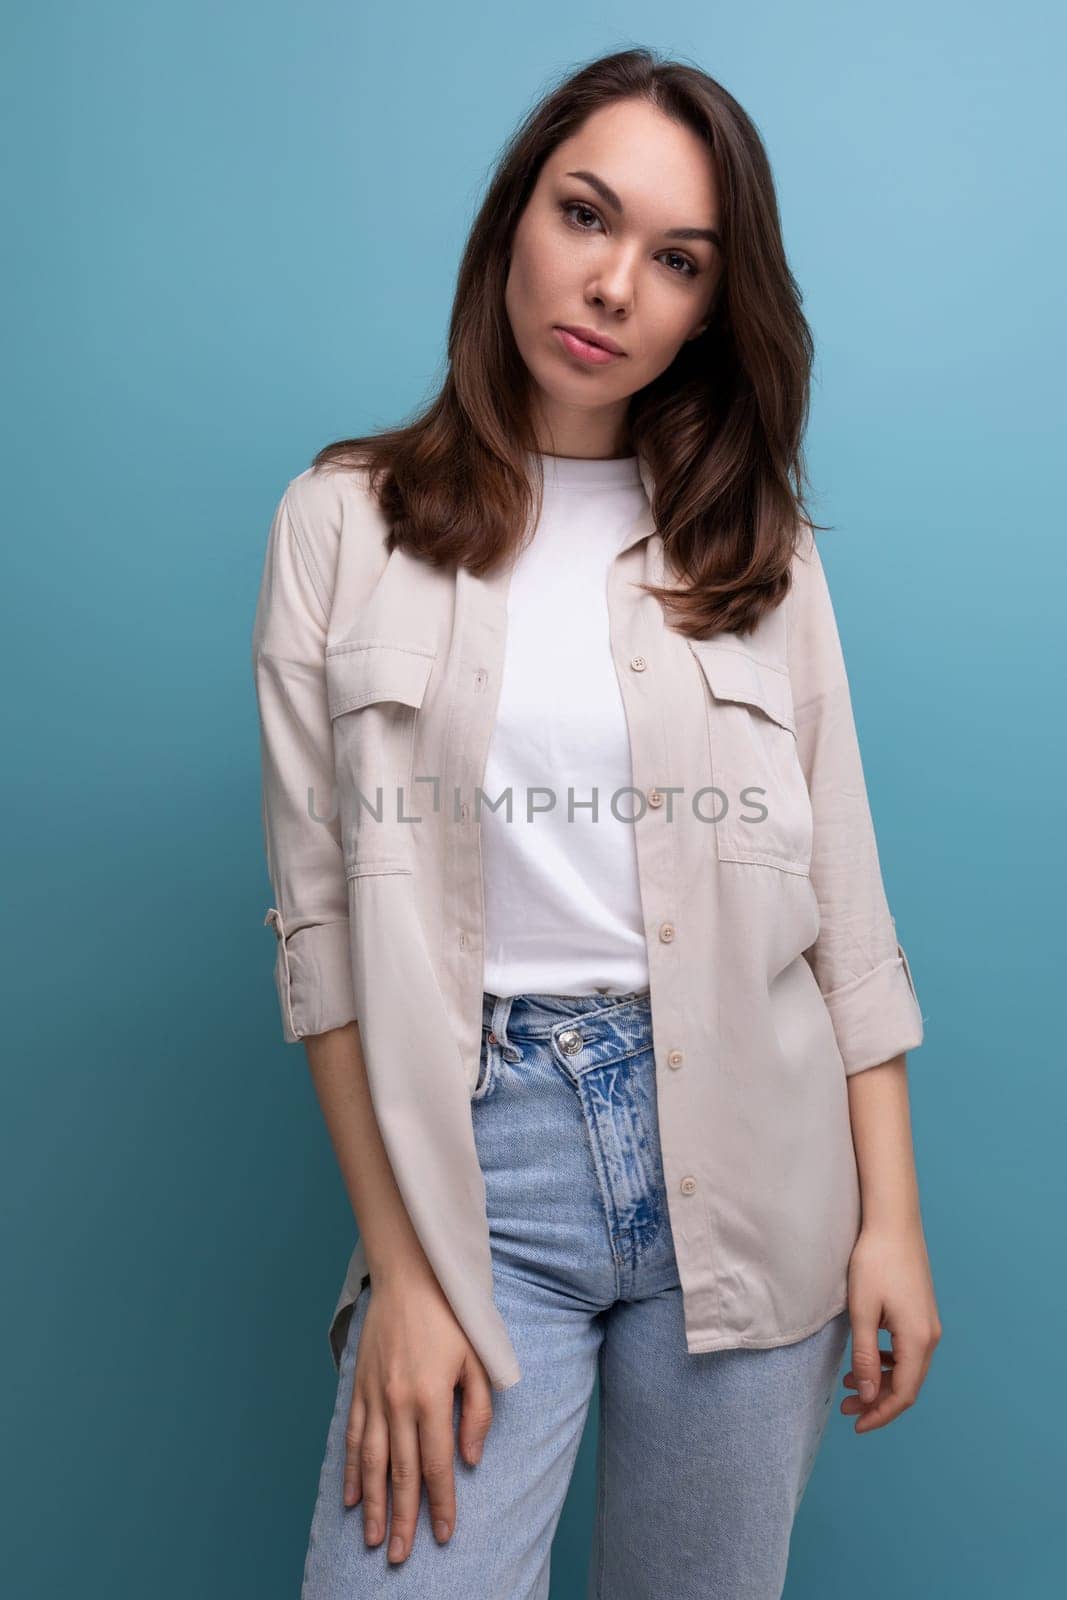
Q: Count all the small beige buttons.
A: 5